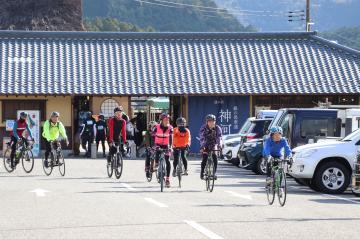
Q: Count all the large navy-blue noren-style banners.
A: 1